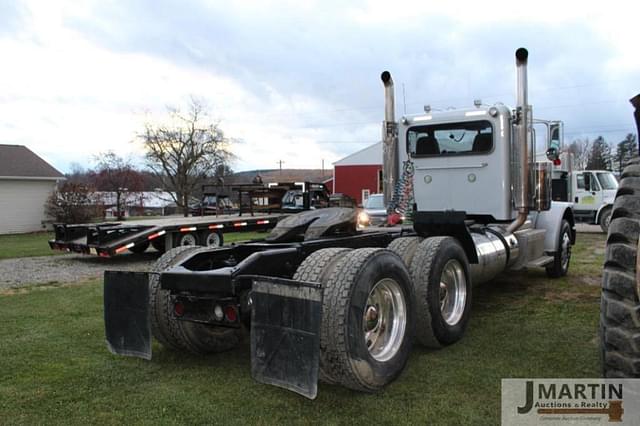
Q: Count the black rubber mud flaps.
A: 2